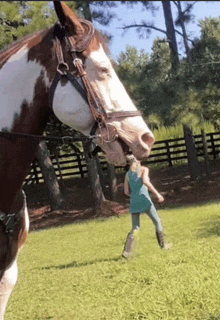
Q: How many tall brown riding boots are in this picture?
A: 2